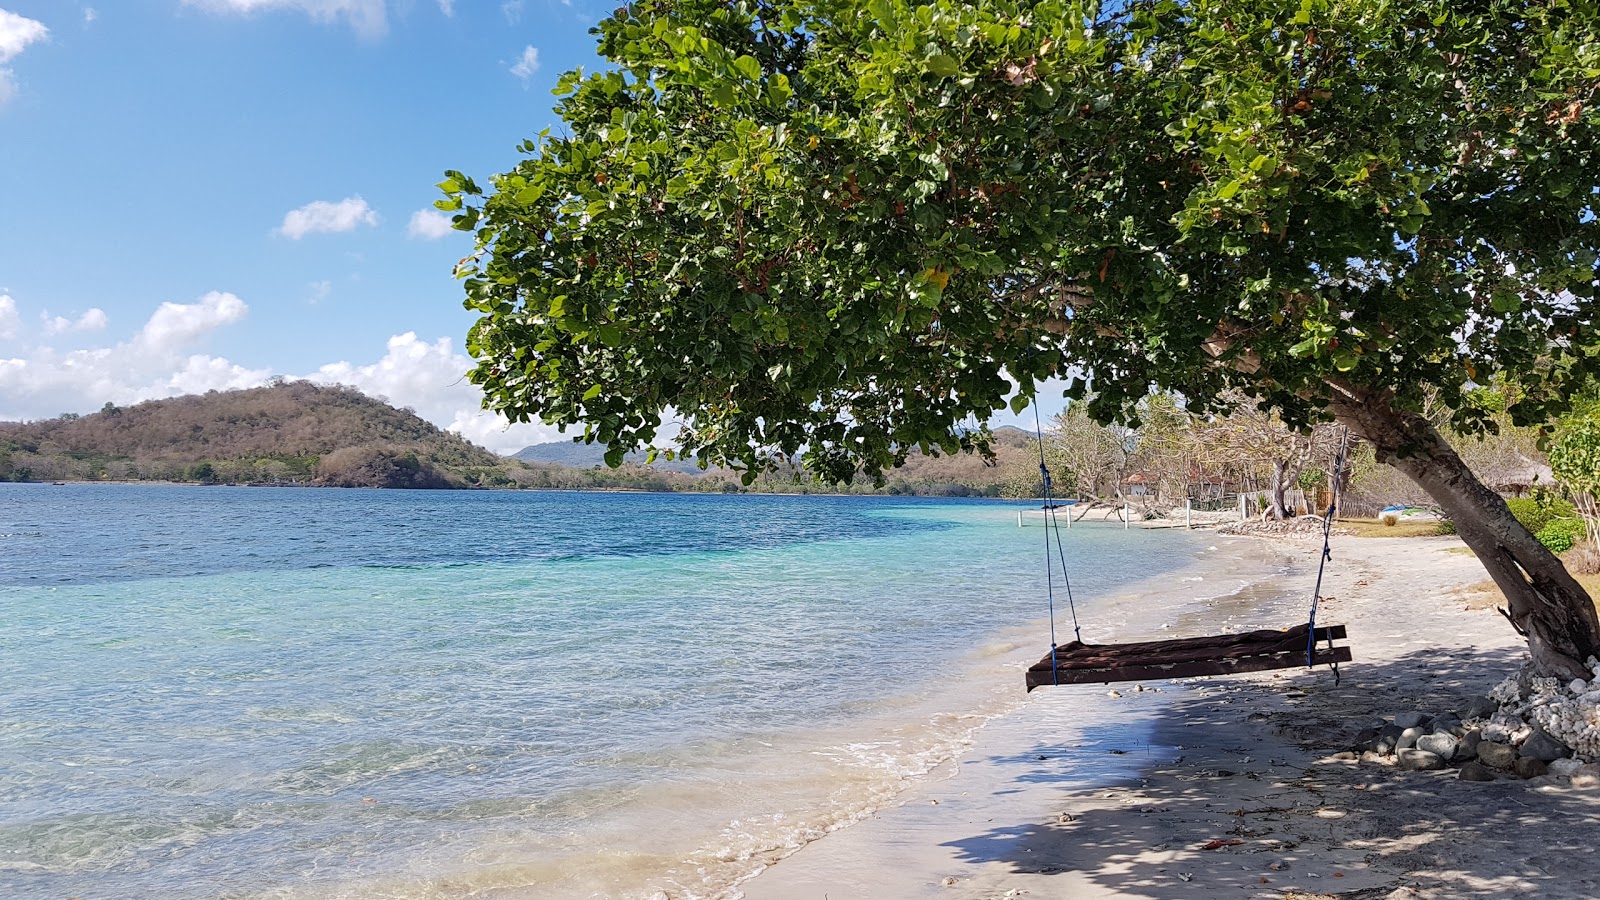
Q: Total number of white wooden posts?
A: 5